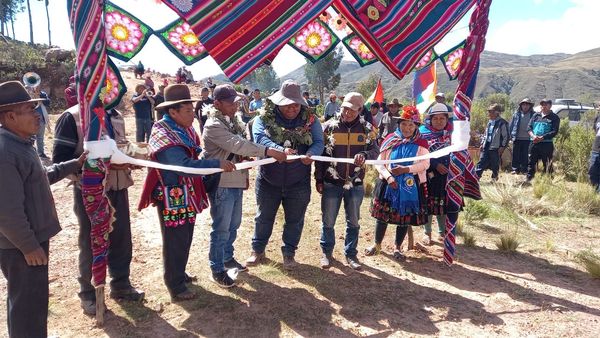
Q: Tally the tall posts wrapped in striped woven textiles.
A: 2